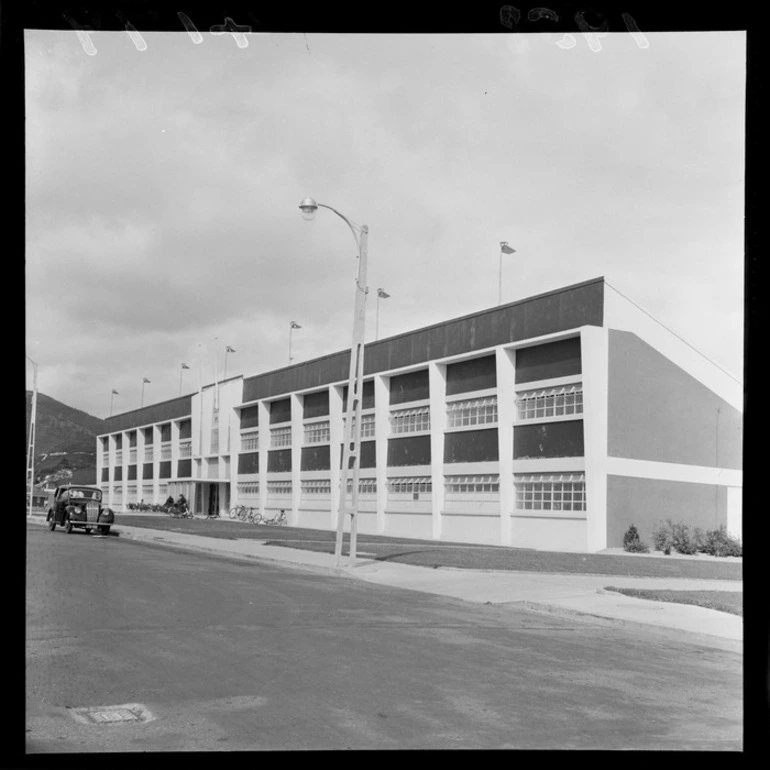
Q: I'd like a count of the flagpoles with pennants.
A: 7